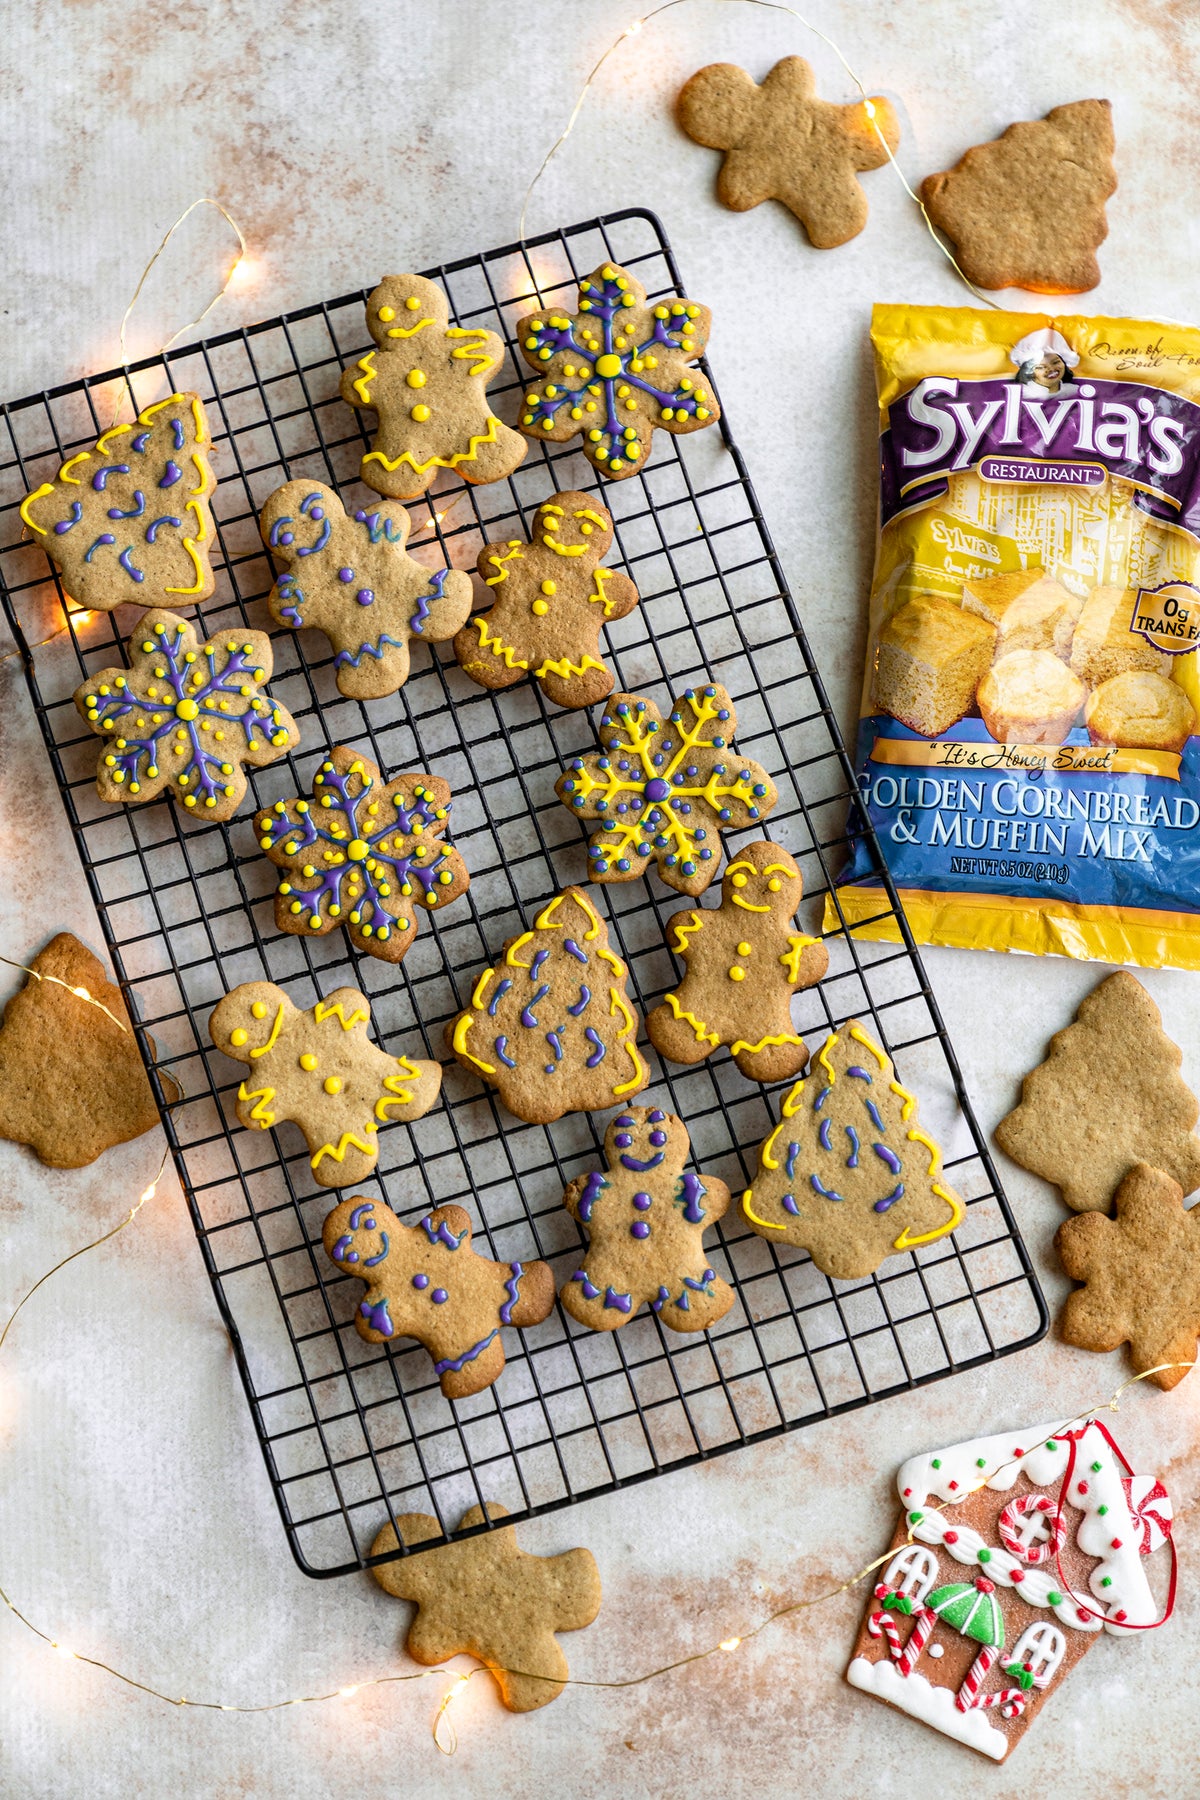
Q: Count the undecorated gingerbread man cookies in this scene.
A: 2